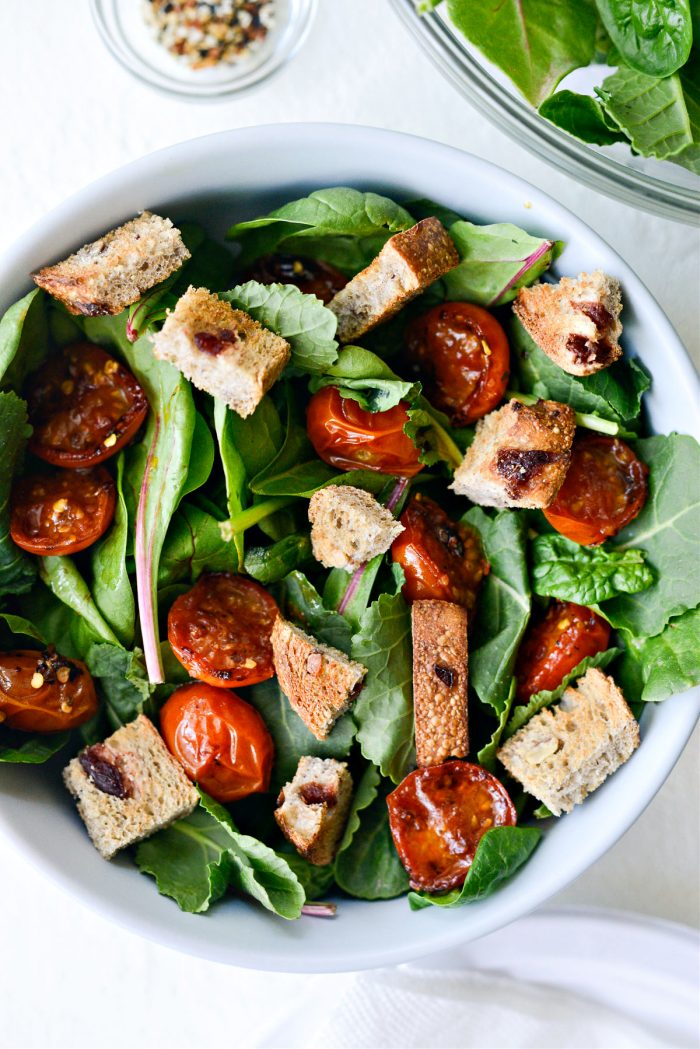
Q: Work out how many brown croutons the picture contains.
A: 11